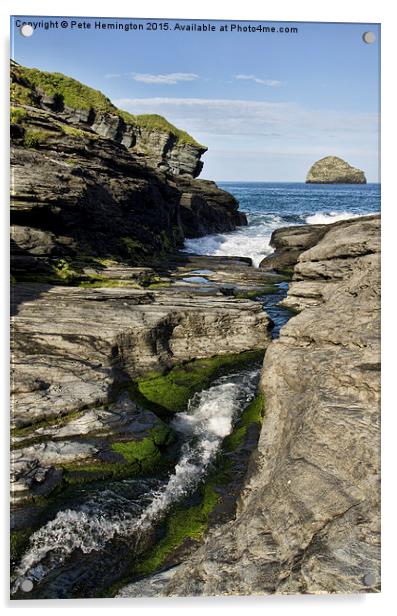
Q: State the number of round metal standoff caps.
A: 4